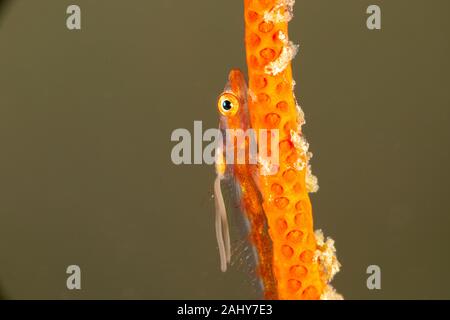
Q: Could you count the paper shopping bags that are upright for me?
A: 0